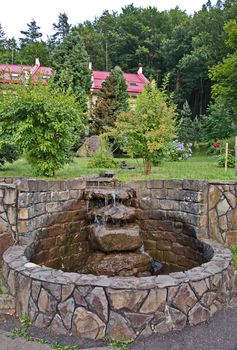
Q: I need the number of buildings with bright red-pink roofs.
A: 2